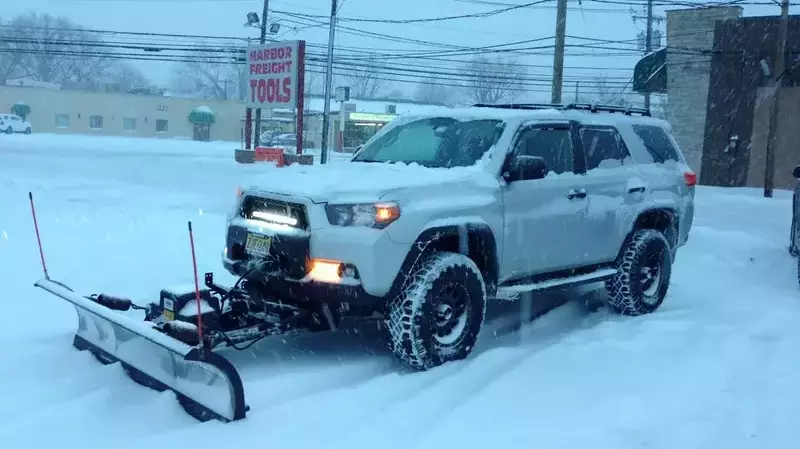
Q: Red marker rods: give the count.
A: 2